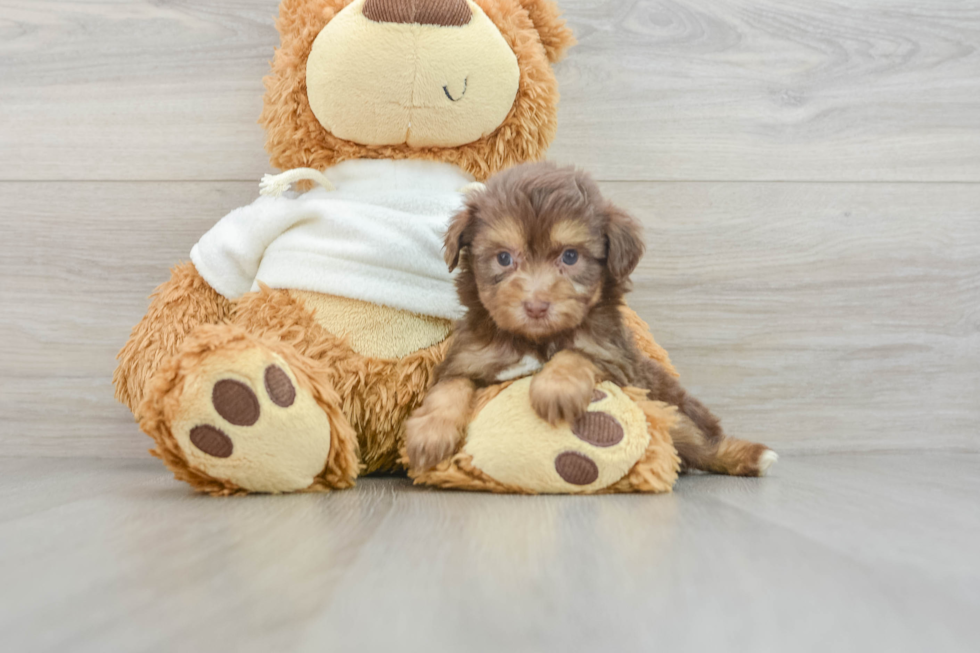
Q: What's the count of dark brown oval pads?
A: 6